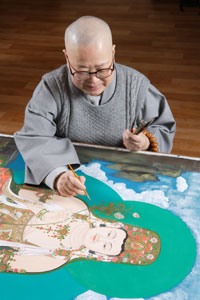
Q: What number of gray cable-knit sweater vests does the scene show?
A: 1